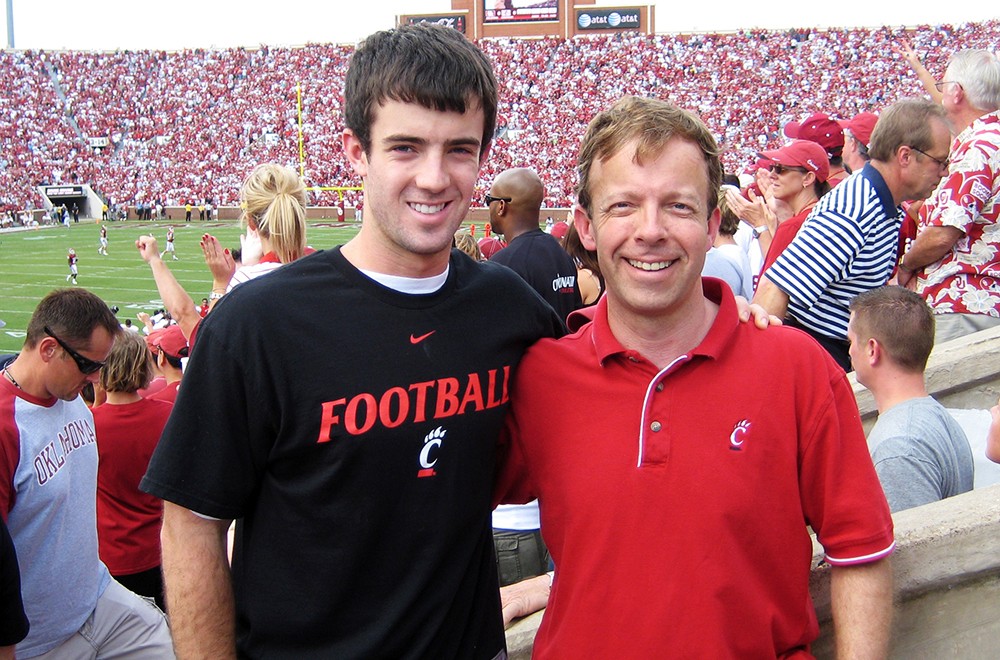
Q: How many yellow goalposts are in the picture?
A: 1